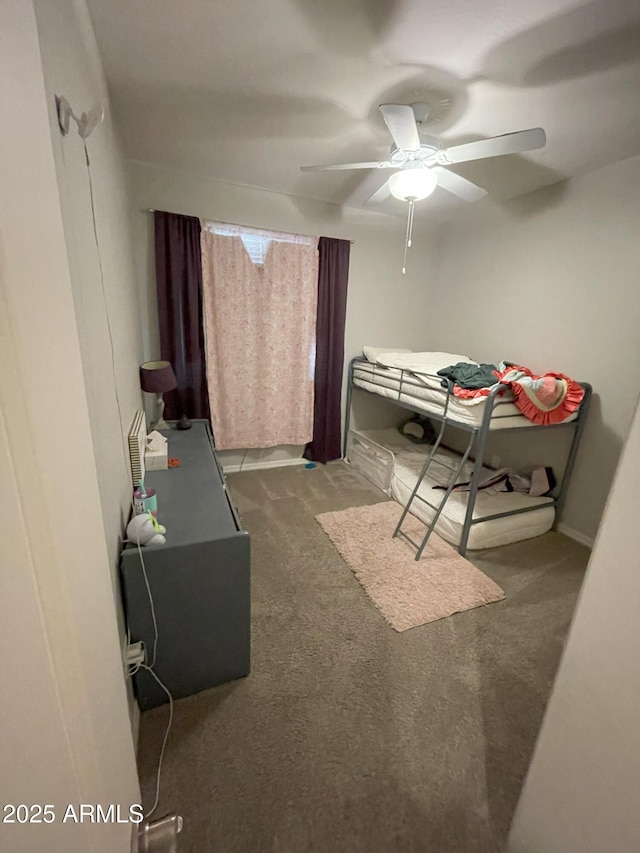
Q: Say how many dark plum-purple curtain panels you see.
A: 2